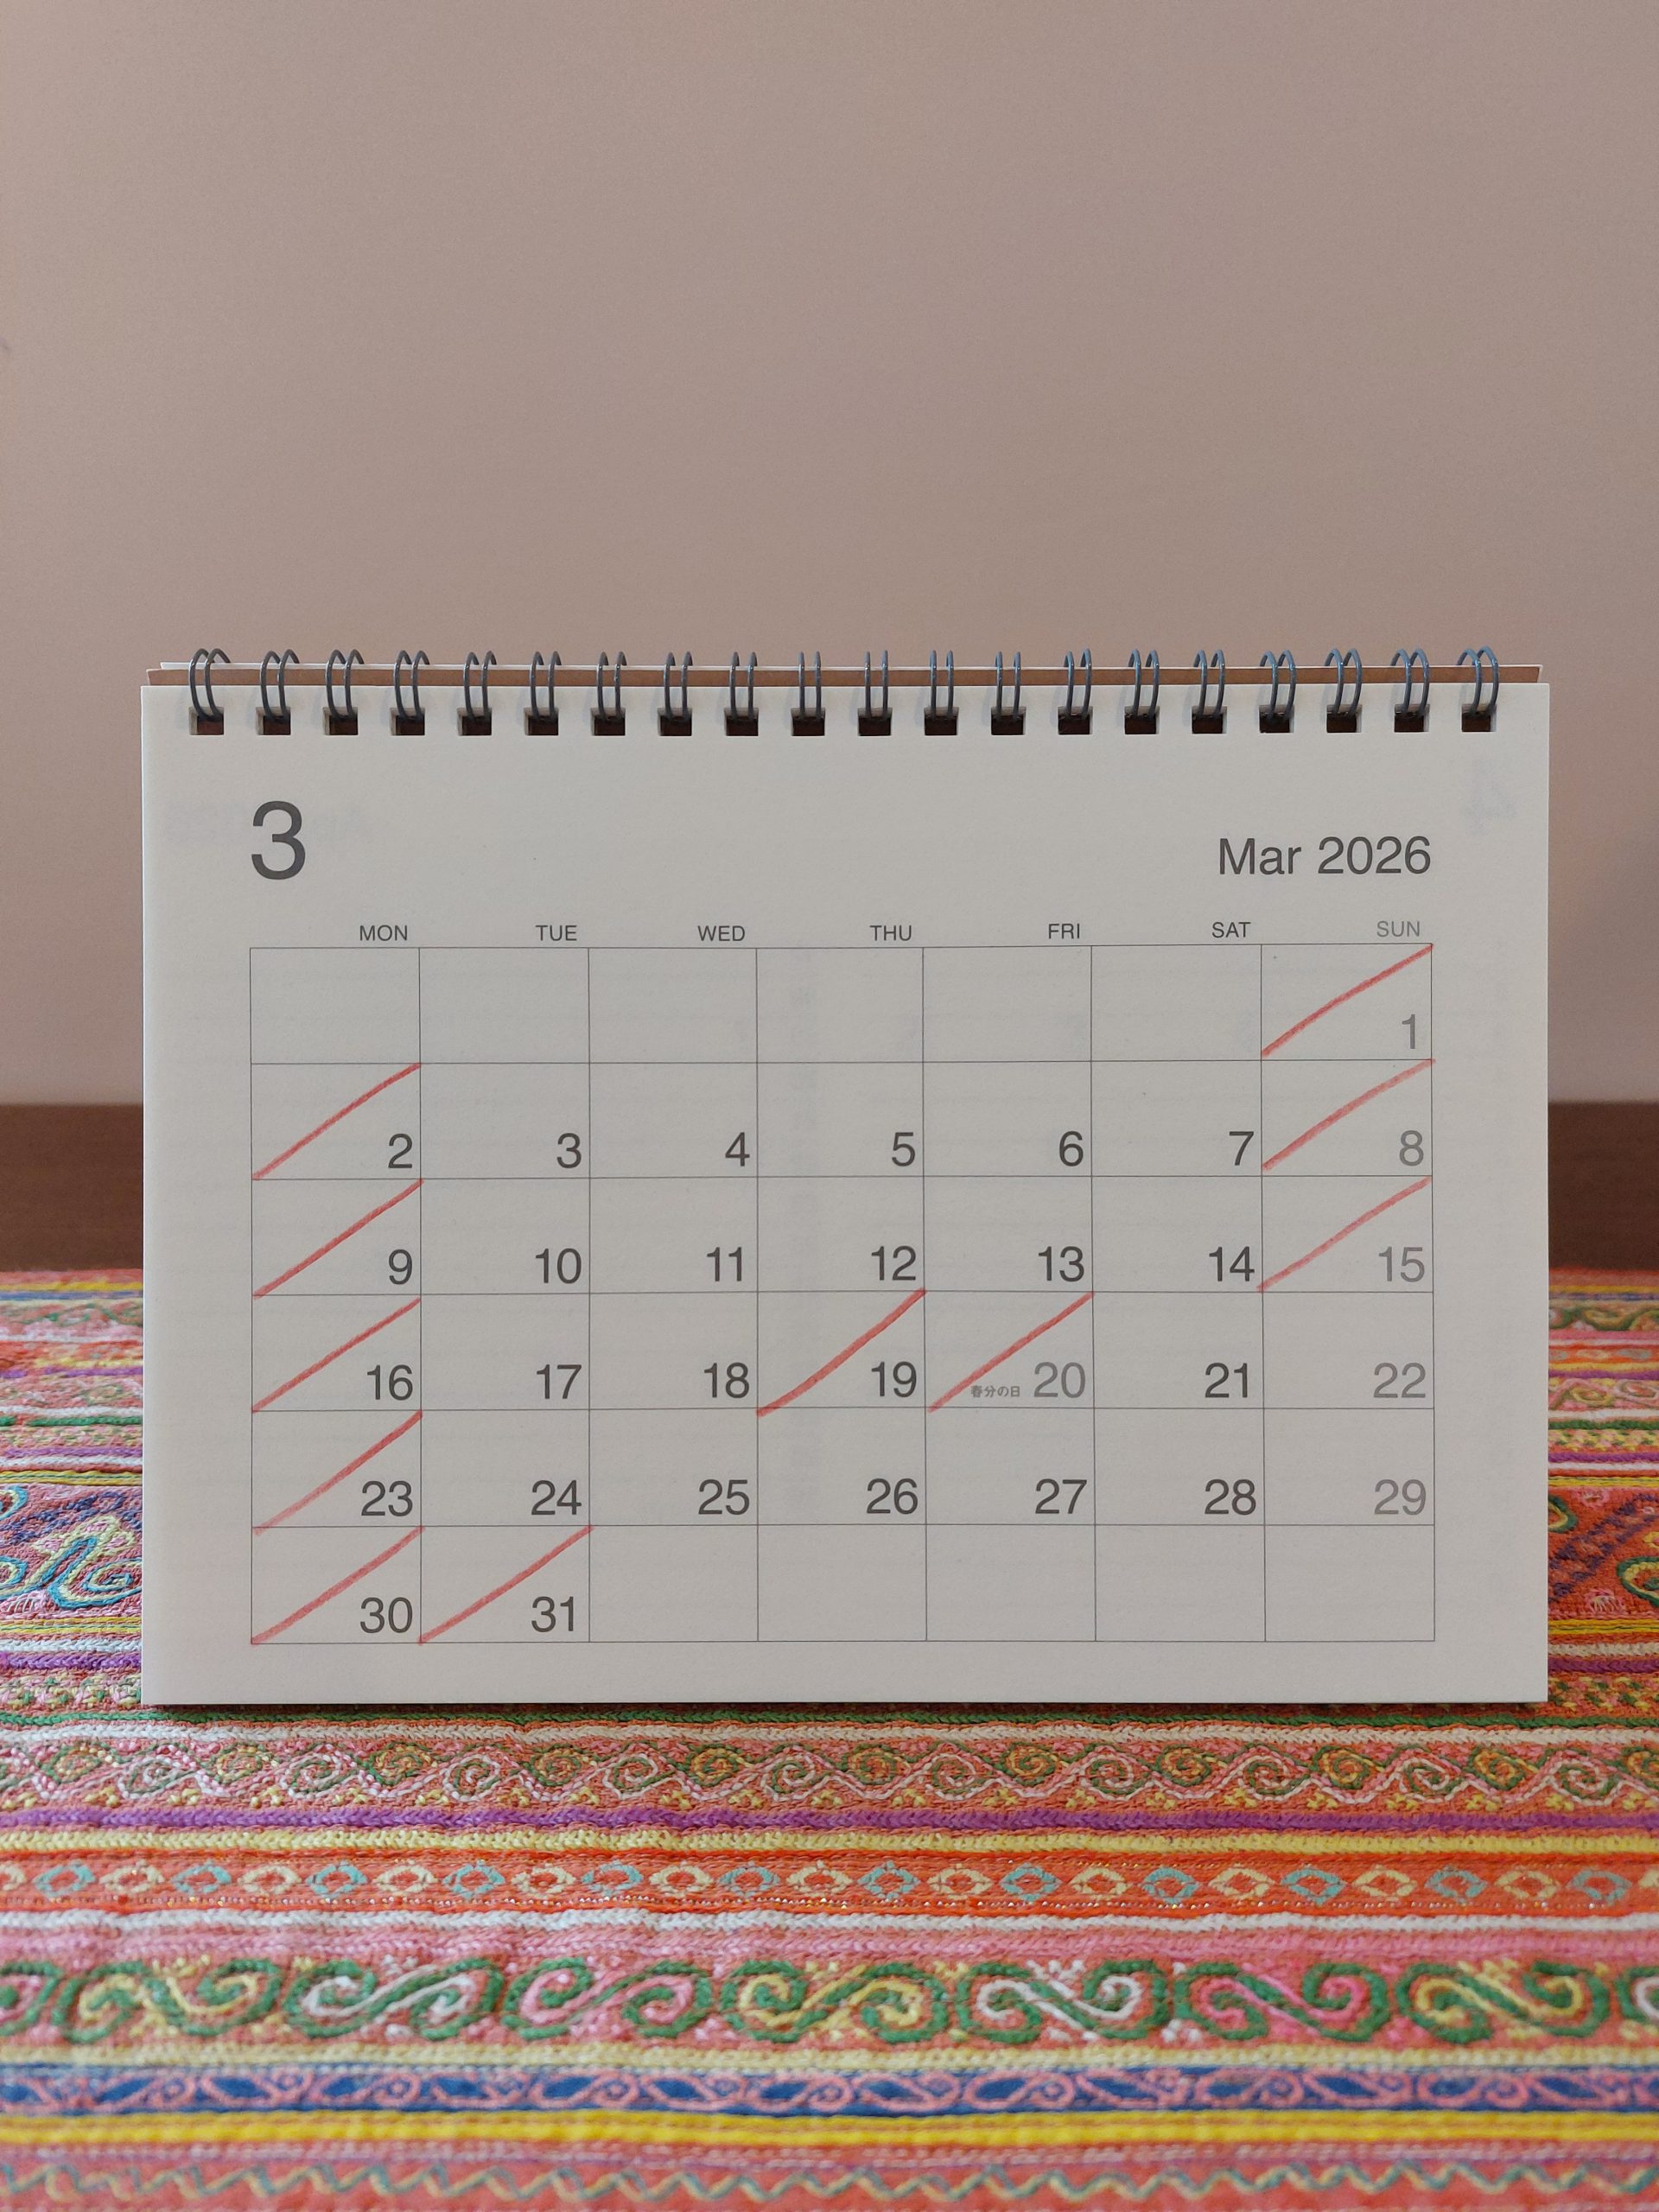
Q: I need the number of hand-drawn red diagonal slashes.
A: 11